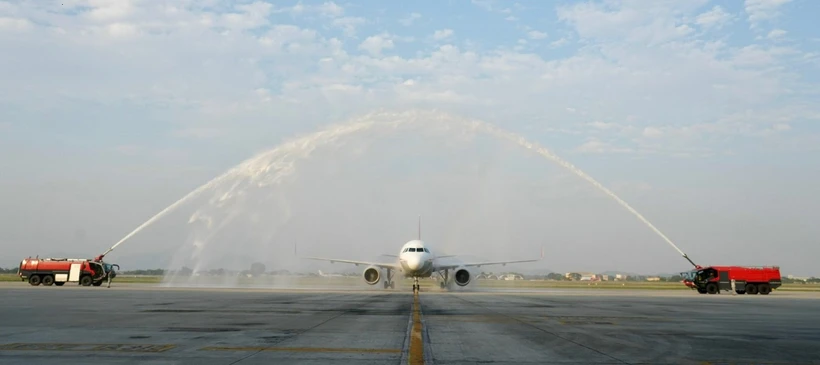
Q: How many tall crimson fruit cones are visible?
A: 0